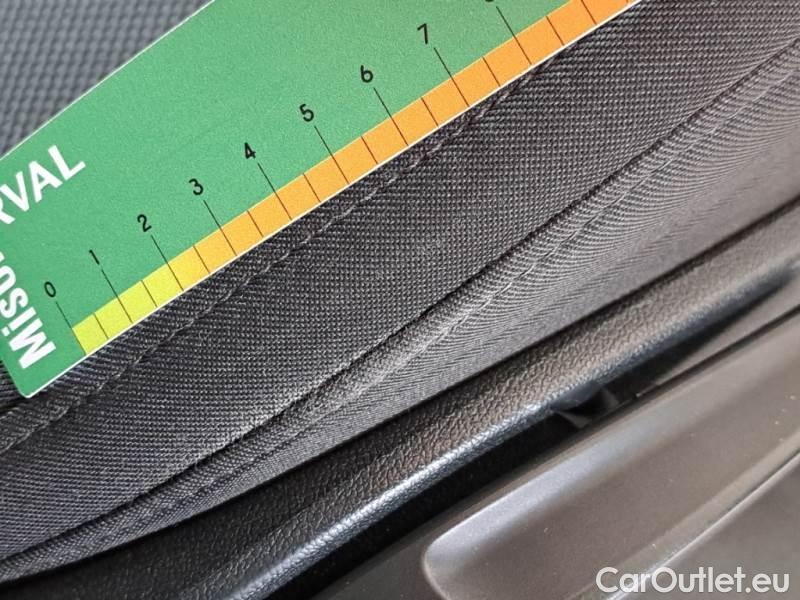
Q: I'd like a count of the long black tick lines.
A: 9